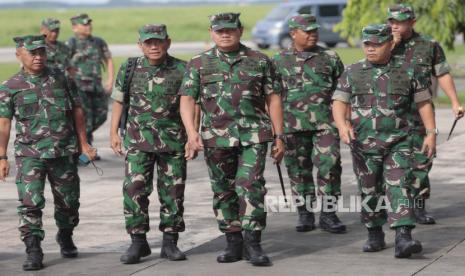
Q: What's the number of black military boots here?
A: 11